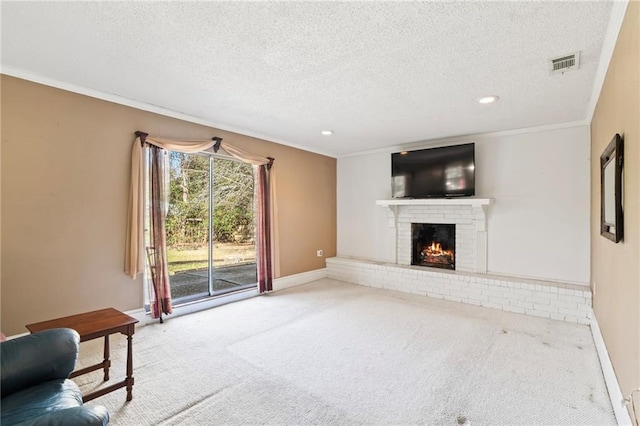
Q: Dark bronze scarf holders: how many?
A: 3